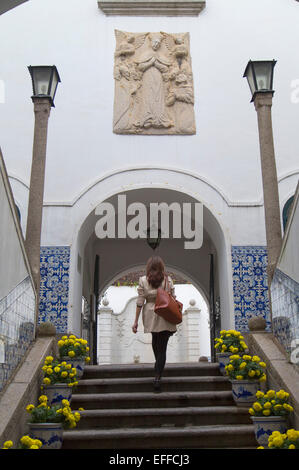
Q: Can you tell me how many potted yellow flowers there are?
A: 8